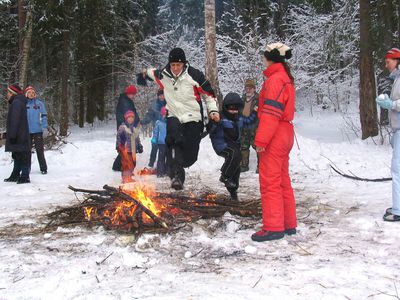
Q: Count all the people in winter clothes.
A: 11